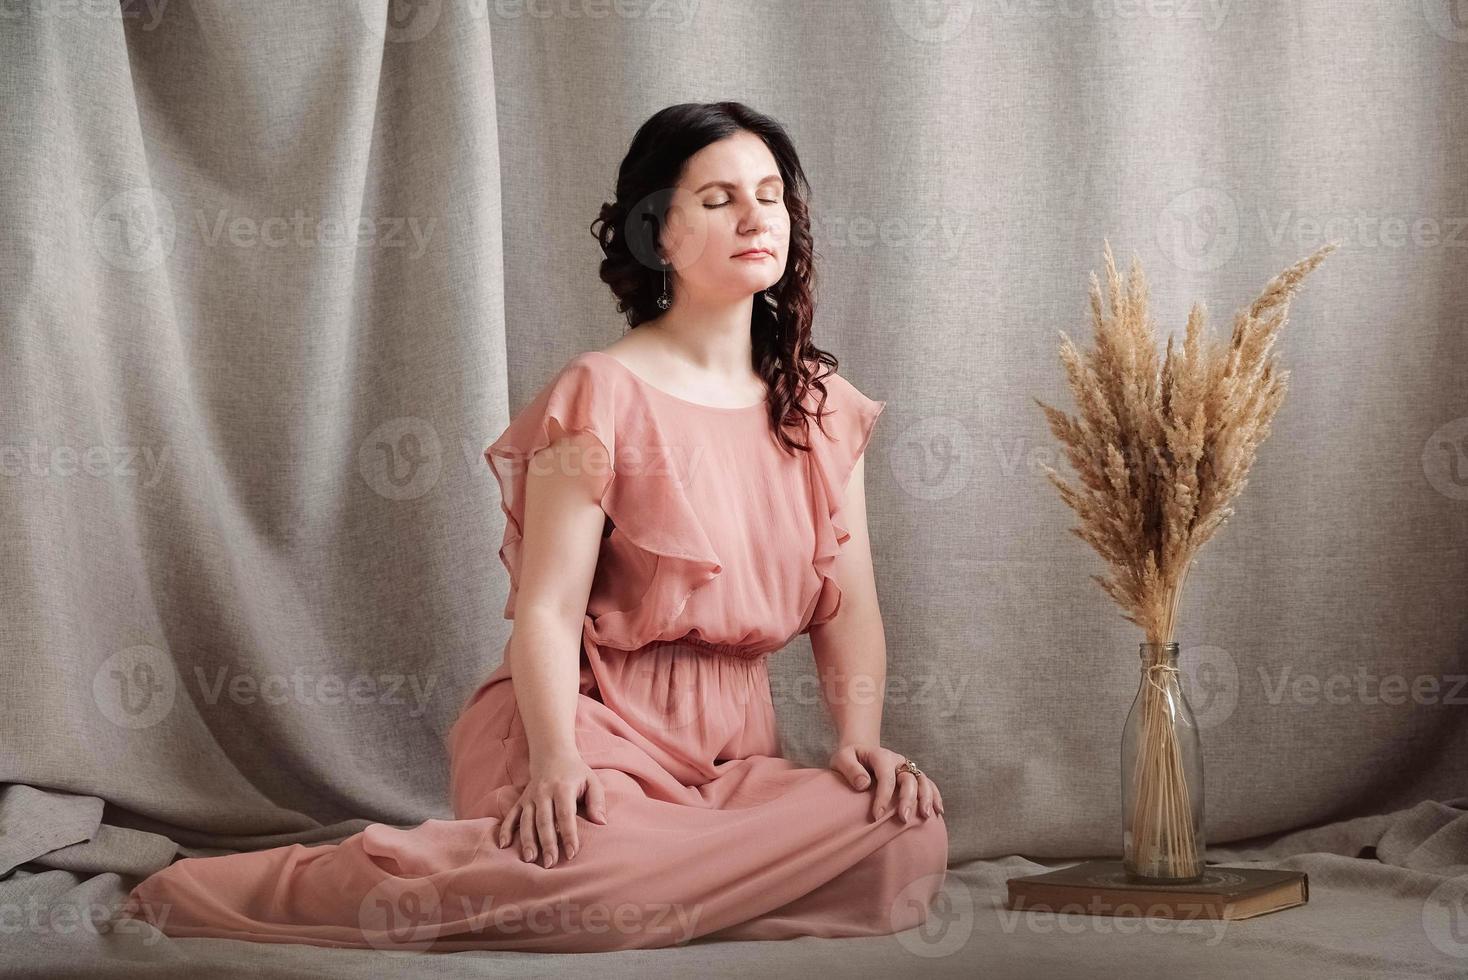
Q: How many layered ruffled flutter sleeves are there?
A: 2